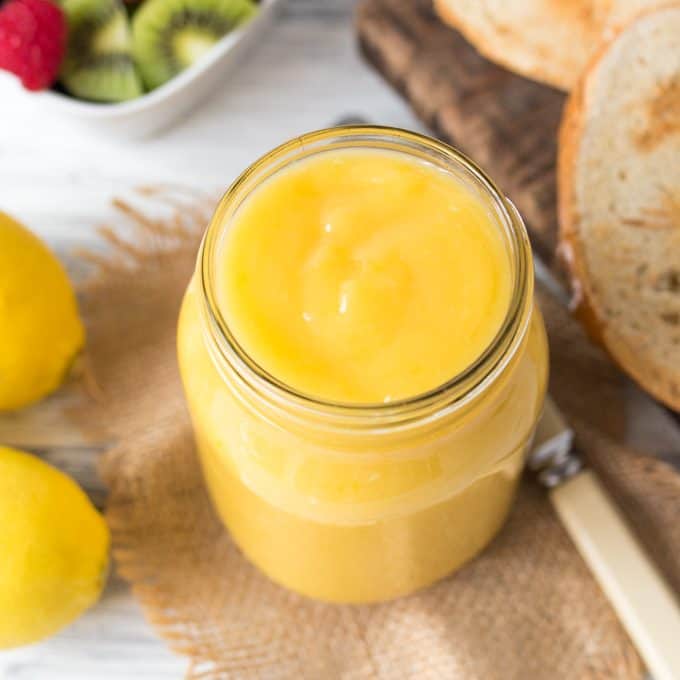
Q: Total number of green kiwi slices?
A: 2